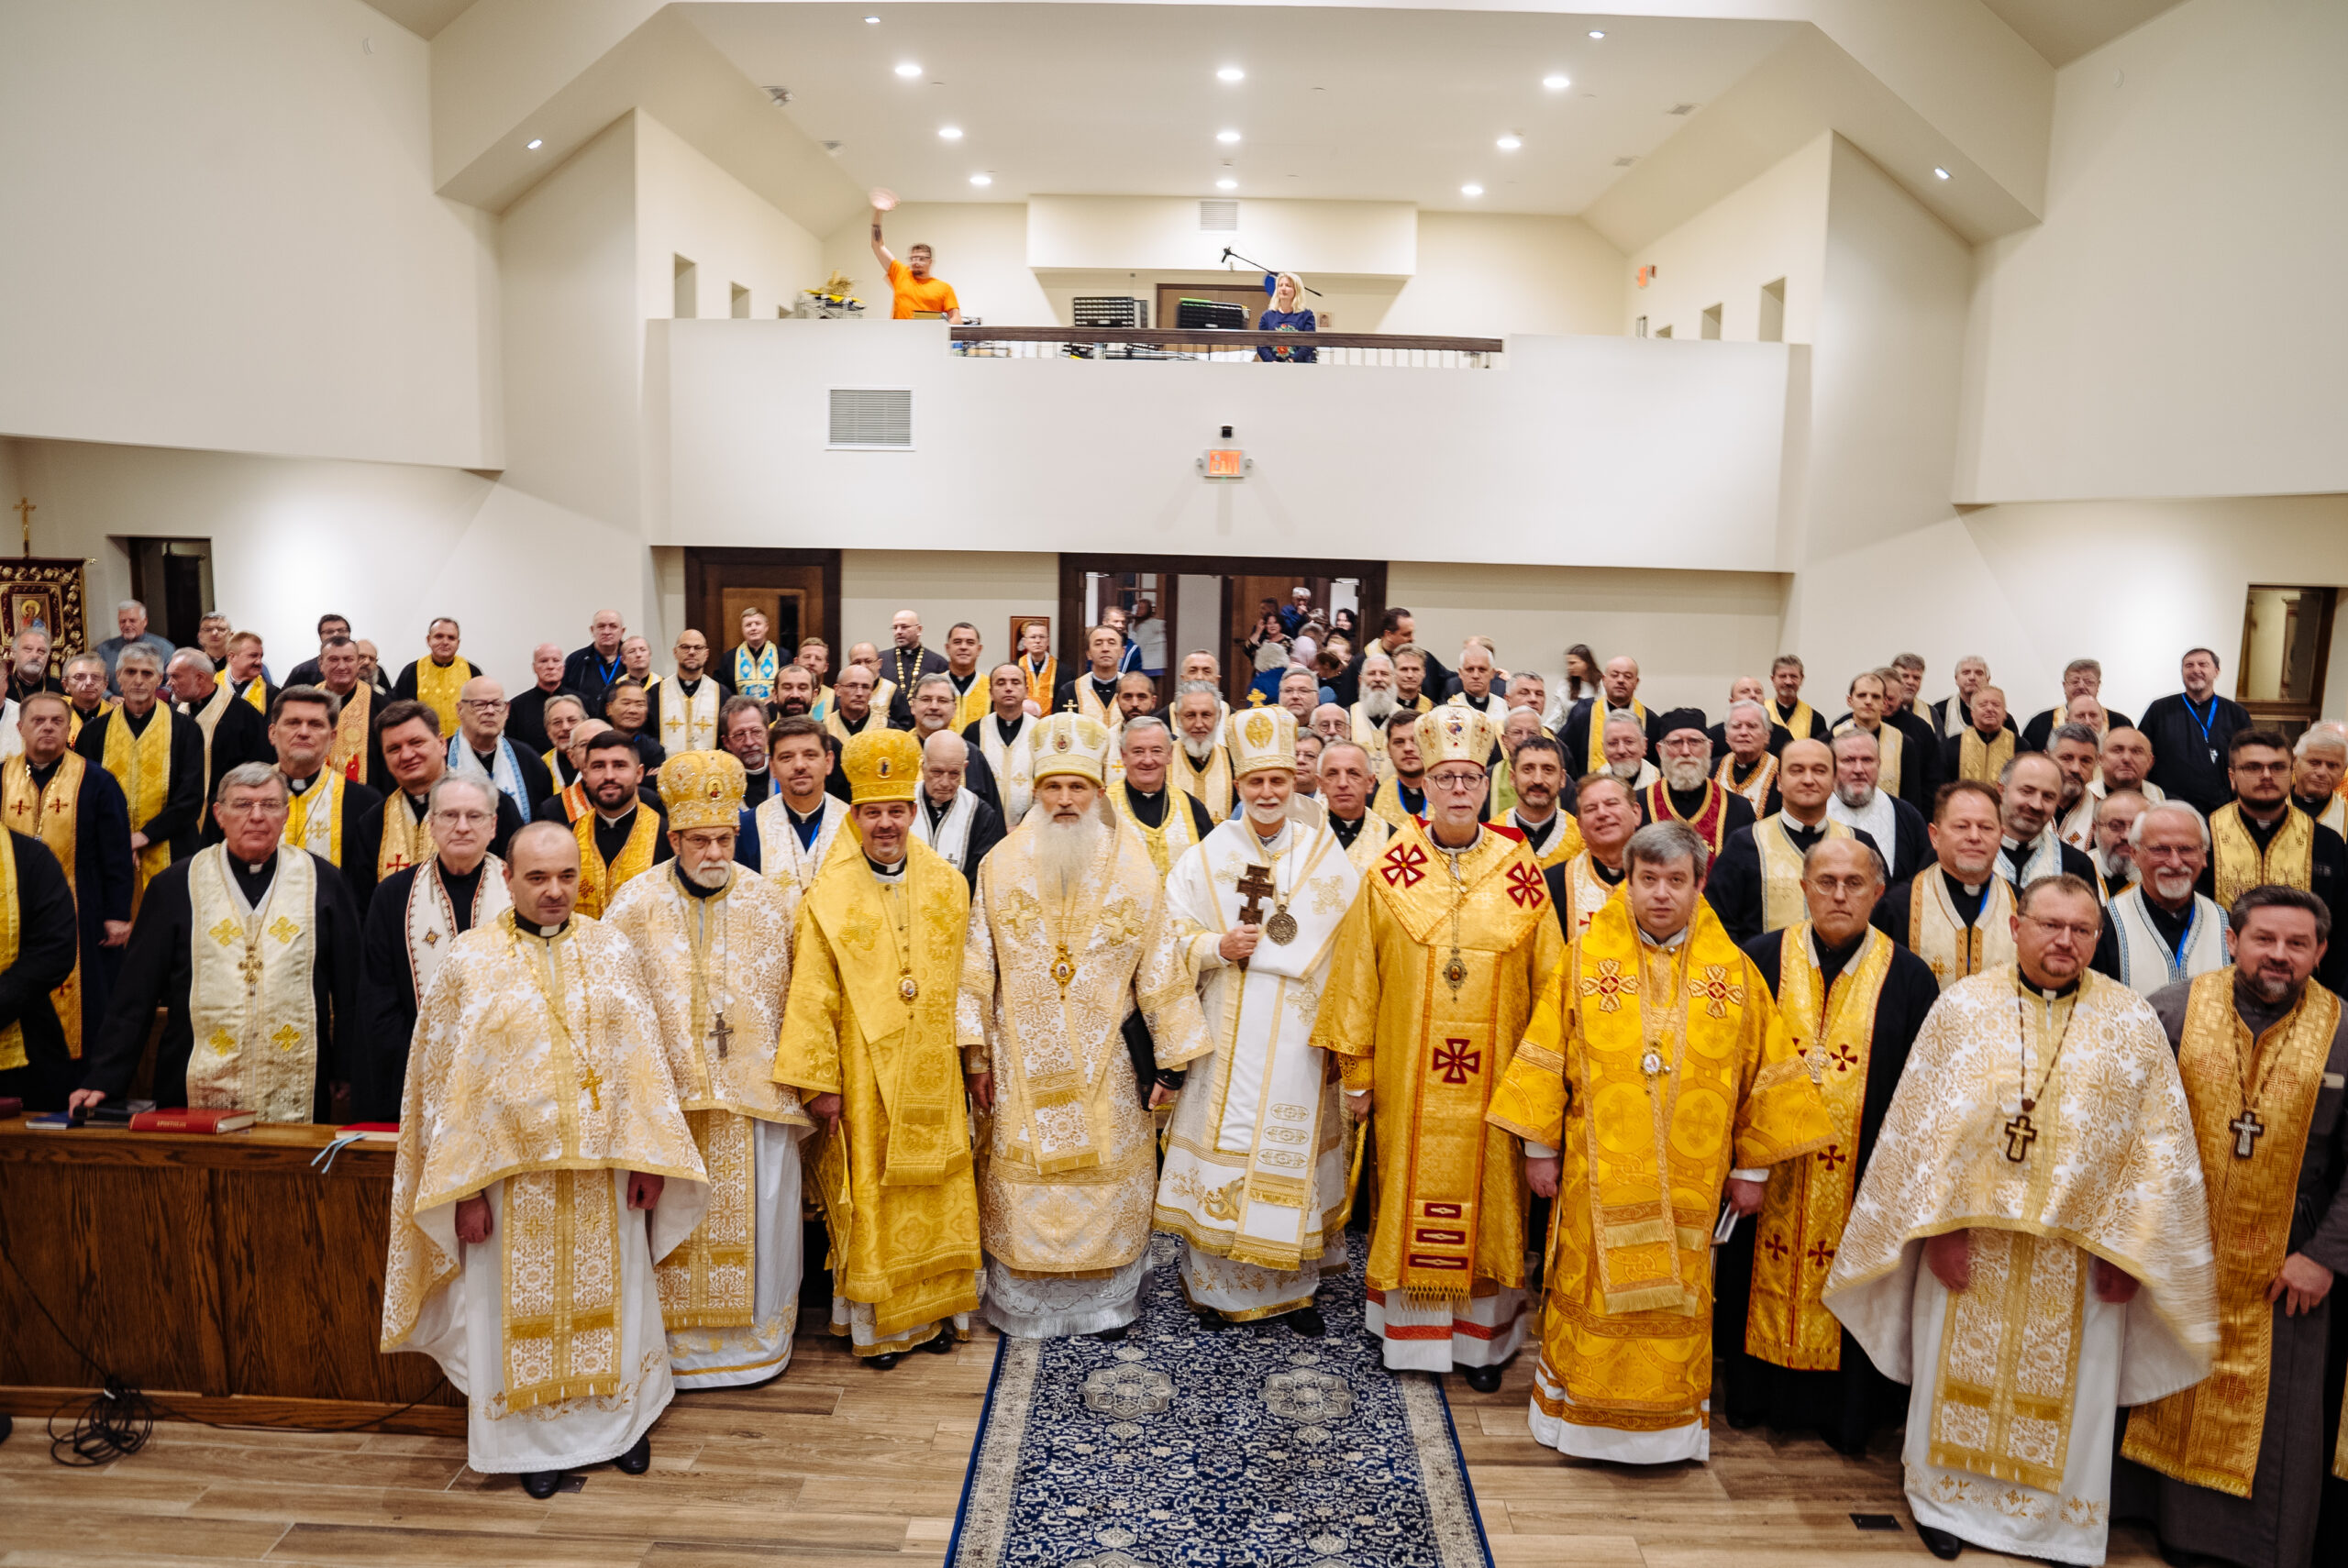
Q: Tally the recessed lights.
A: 13